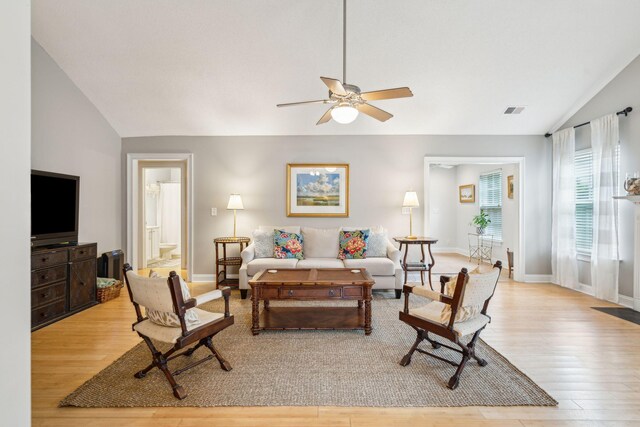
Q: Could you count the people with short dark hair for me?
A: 0